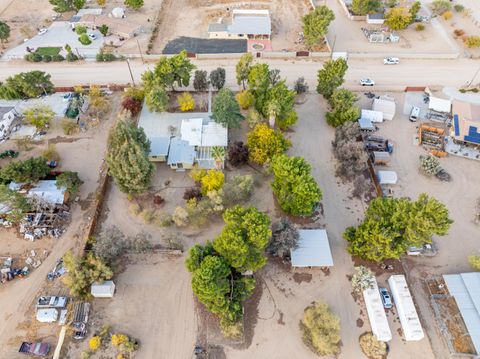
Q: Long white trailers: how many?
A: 2